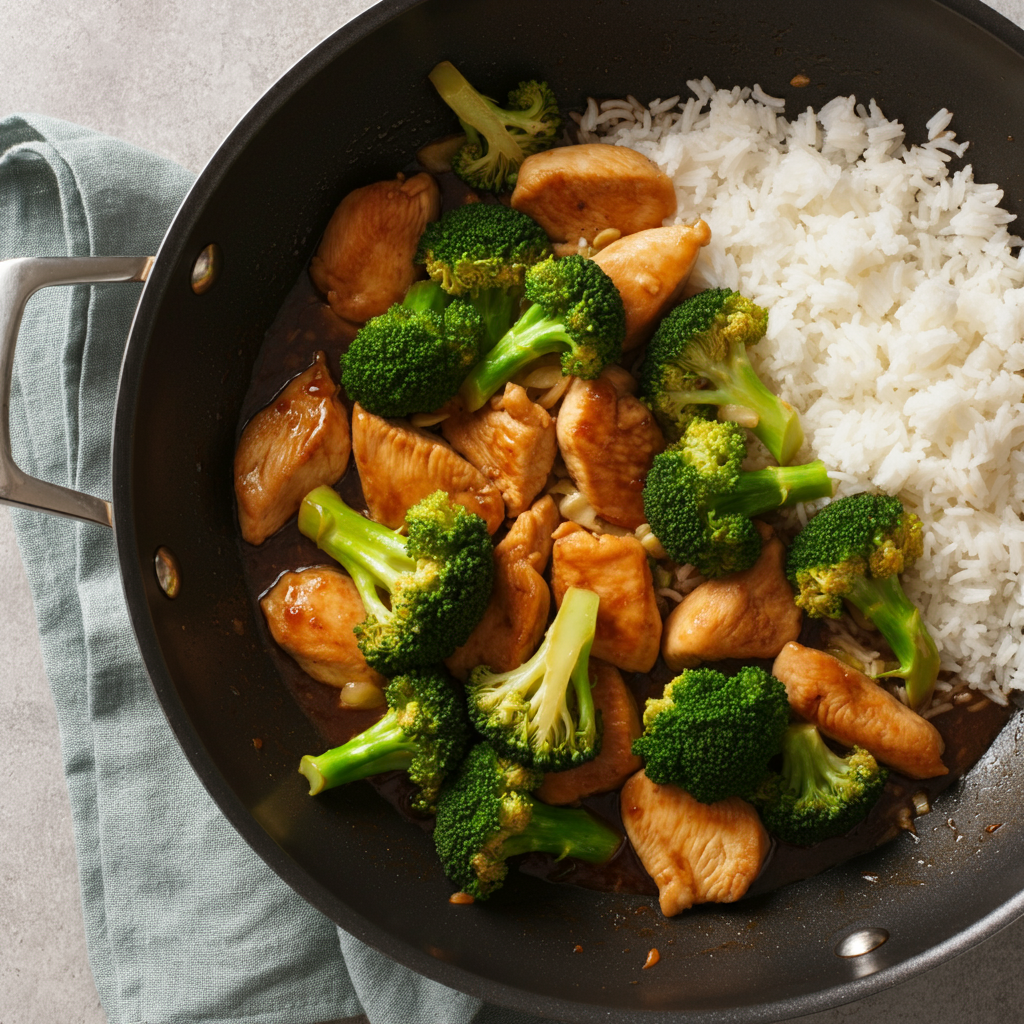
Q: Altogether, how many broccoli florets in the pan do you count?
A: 13